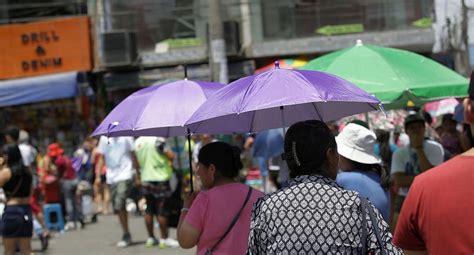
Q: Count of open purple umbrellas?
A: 2